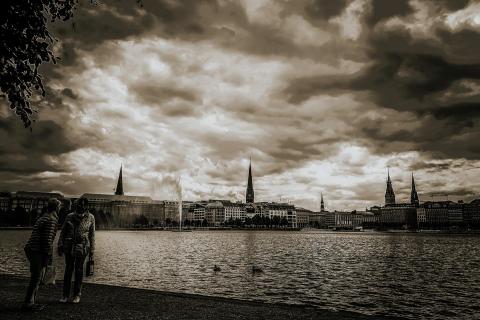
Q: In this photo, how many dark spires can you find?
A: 5